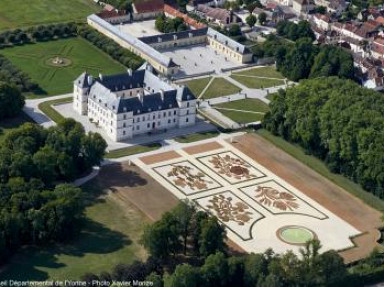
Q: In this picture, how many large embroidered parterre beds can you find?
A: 4